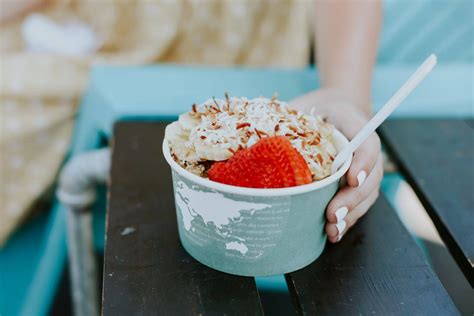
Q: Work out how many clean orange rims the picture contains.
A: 0